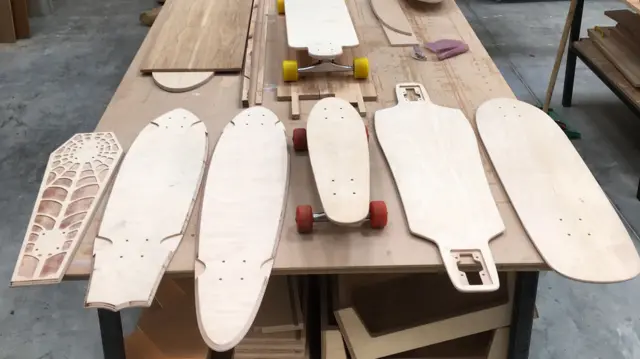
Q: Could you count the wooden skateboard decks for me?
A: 7